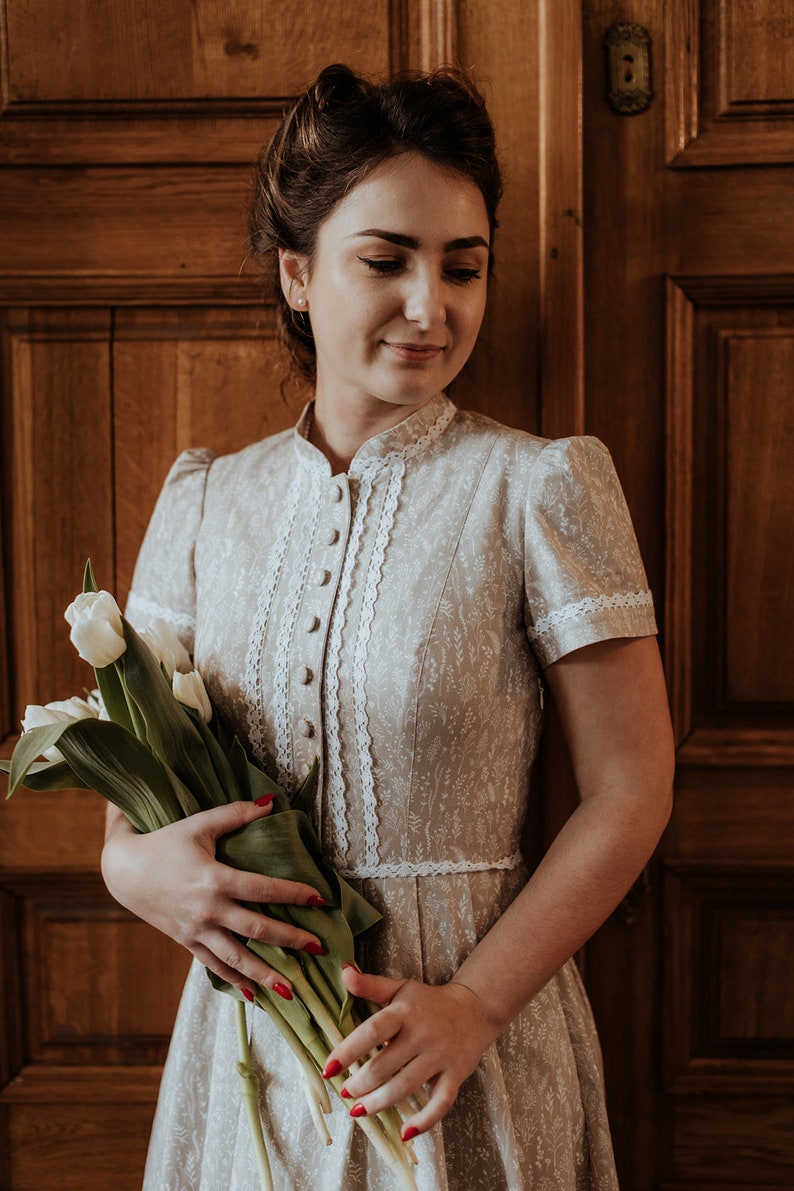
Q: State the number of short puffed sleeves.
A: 2